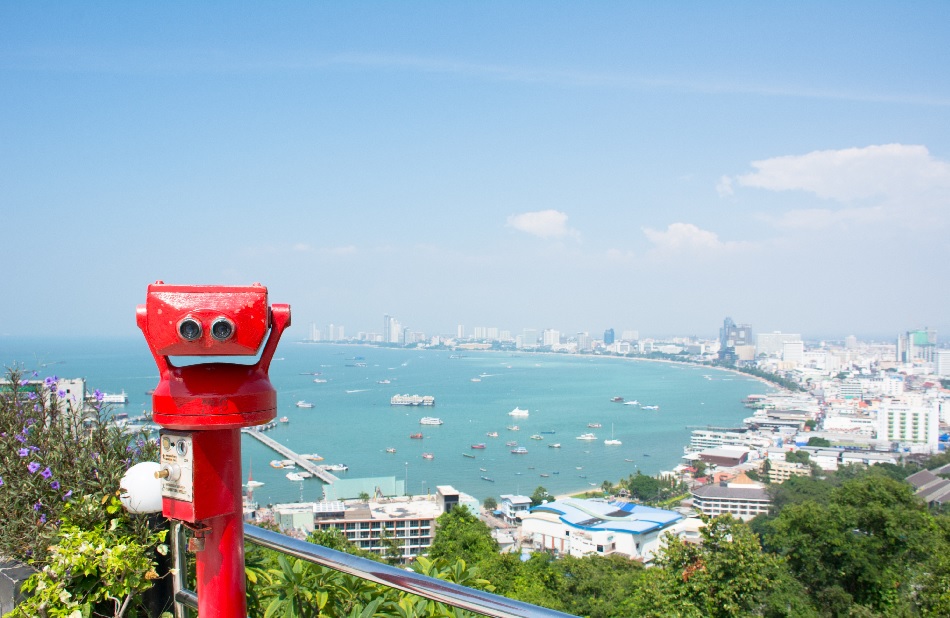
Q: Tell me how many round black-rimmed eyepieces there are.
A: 2